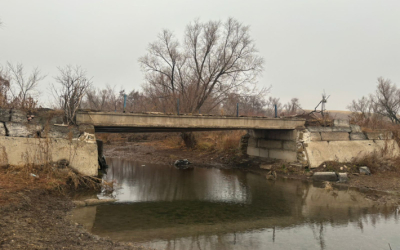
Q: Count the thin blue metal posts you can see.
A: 4